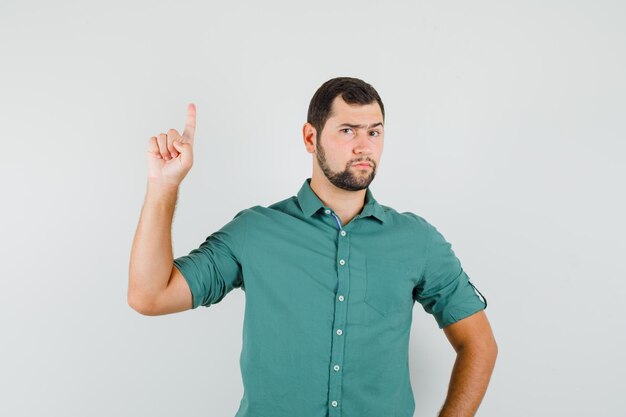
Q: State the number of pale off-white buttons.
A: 7